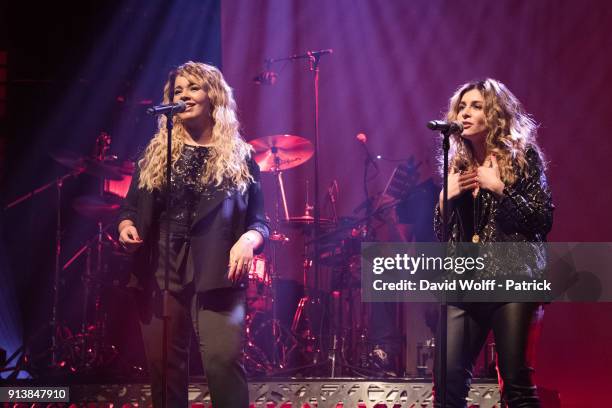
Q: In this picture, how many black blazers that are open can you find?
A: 2